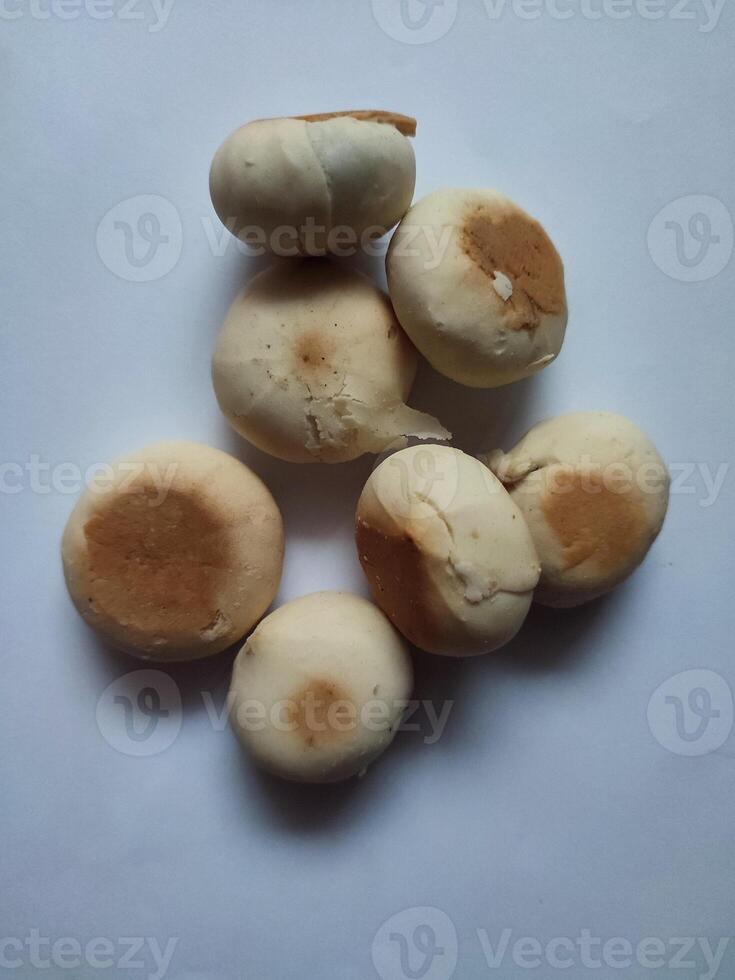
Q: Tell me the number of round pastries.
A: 7